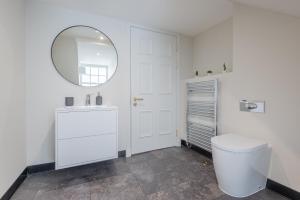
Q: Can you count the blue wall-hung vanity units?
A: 0